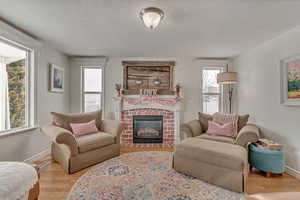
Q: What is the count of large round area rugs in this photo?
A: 1